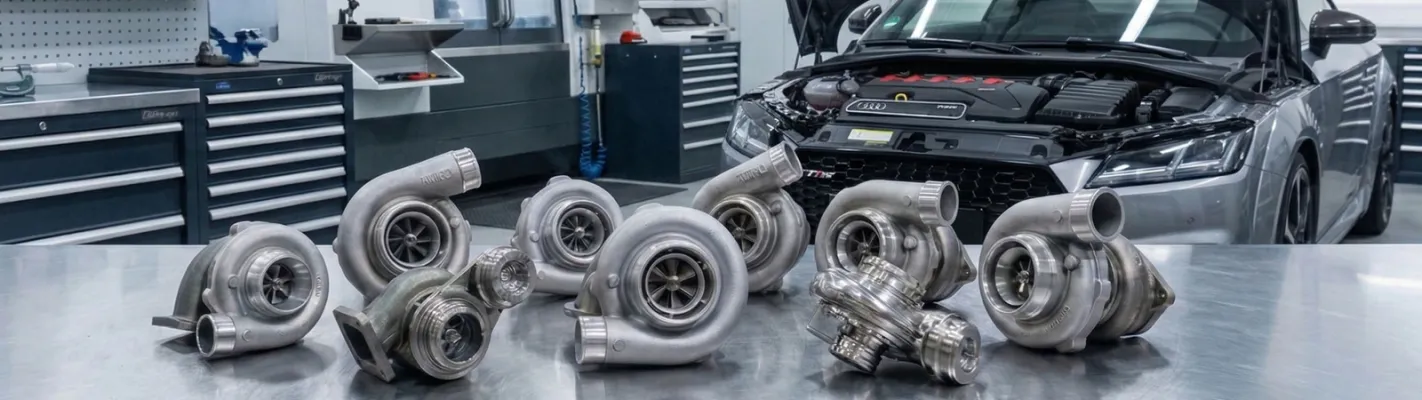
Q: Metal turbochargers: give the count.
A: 9